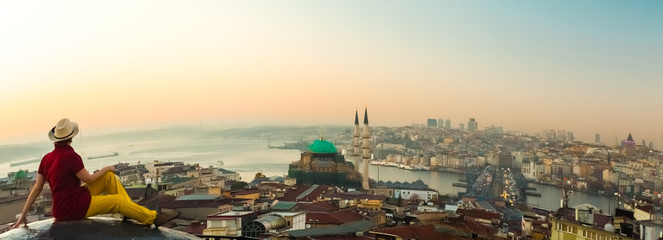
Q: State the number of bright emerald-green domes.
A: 1